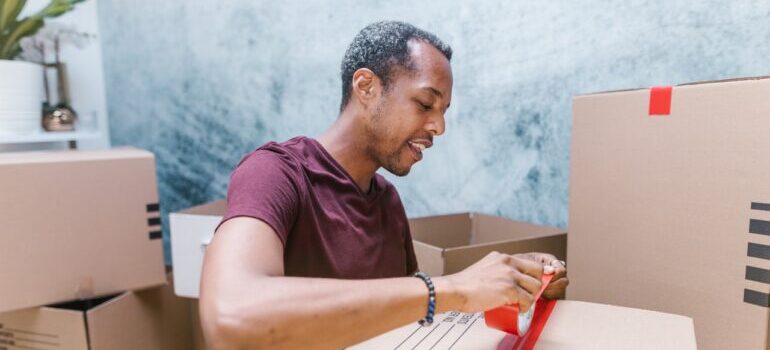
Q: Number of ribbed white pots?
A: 1